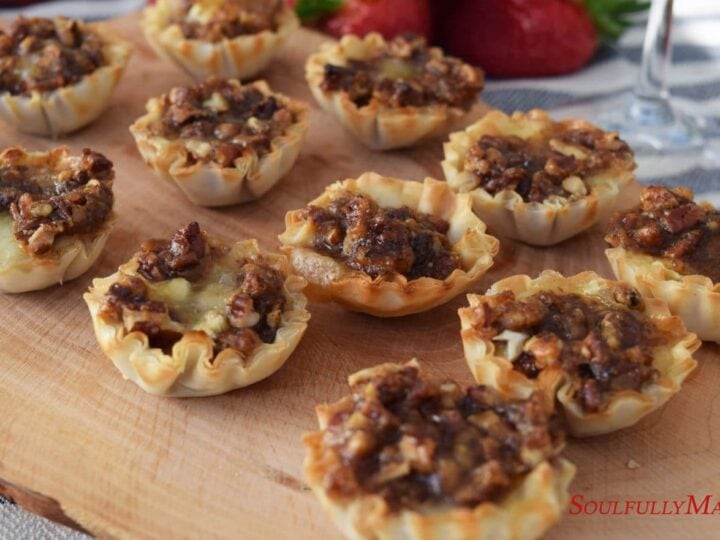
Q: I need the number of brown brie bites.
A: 11